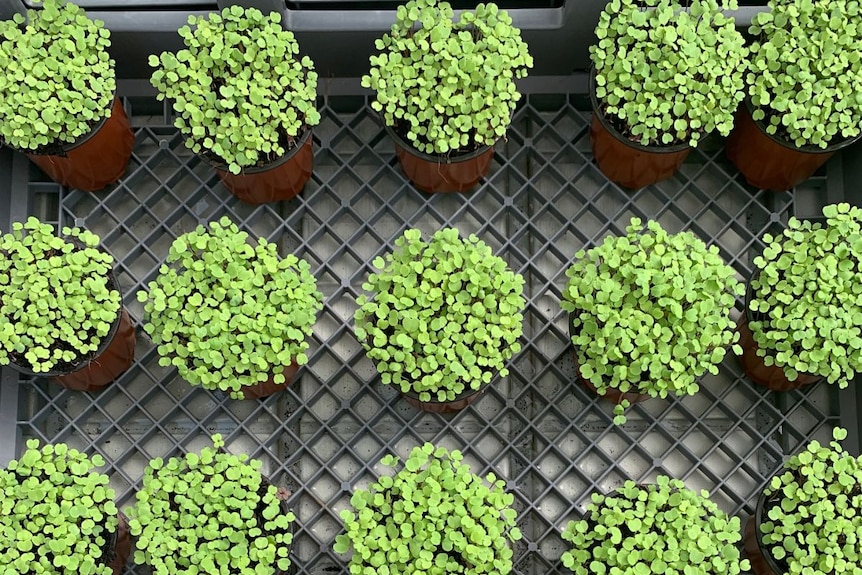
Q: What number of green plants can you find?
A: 15